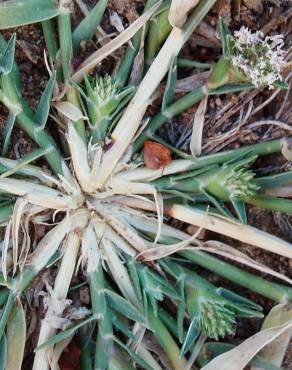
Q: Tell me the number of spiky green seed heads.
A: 3